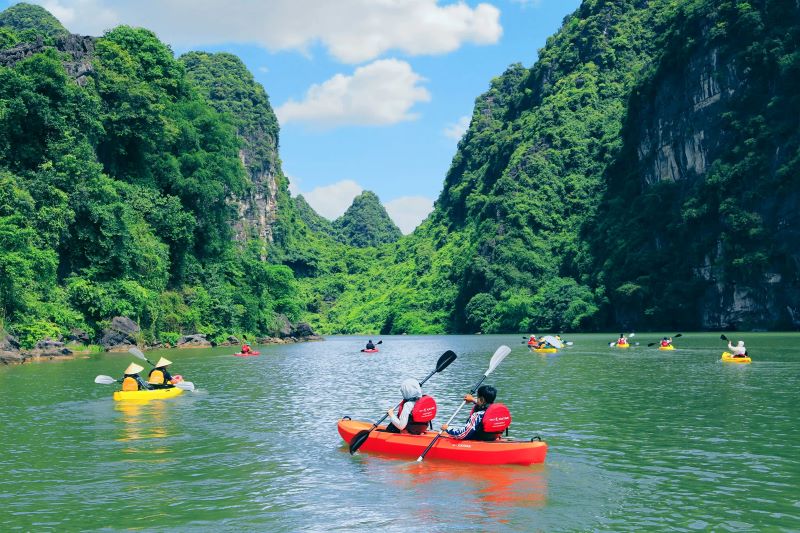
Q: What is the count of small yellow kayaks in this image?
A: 5